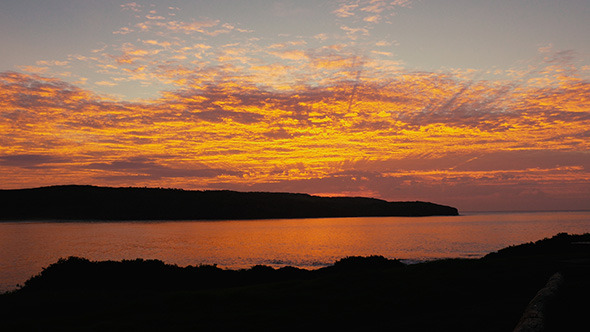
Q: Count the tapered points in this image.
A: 1